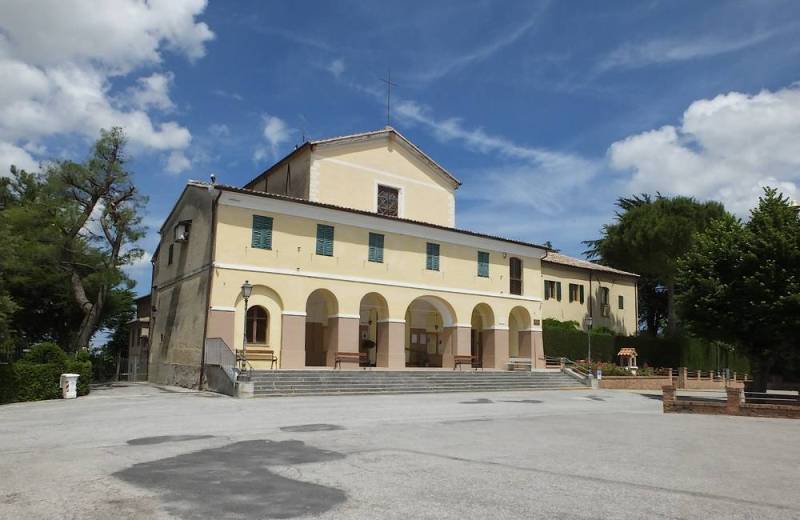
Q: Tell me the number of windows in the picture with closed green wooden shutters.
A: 5